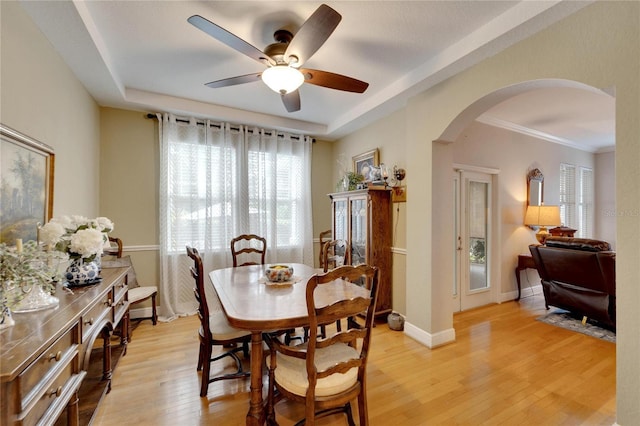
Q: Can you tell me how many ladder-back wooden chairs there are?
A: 6